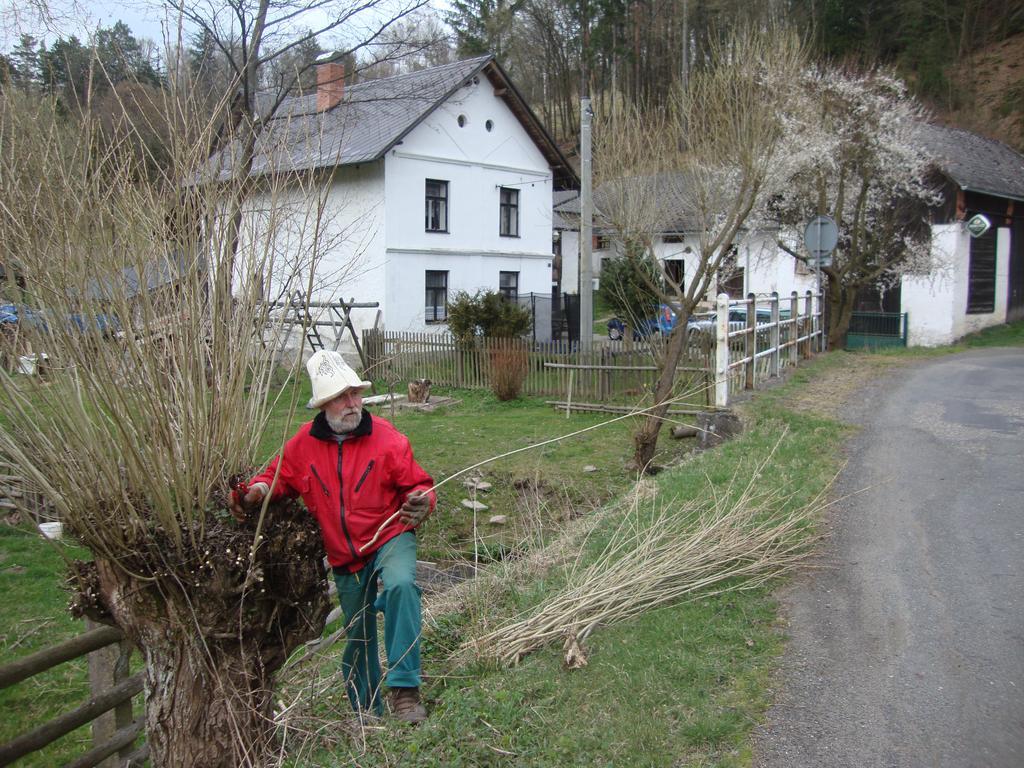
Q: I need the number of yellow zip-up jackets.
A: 0